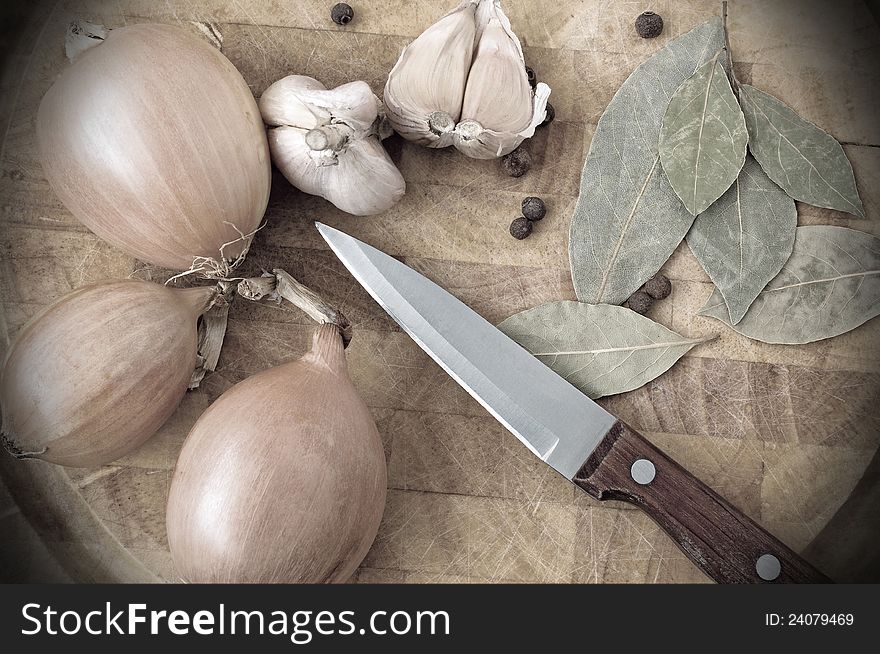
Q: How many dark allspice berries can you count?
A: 9